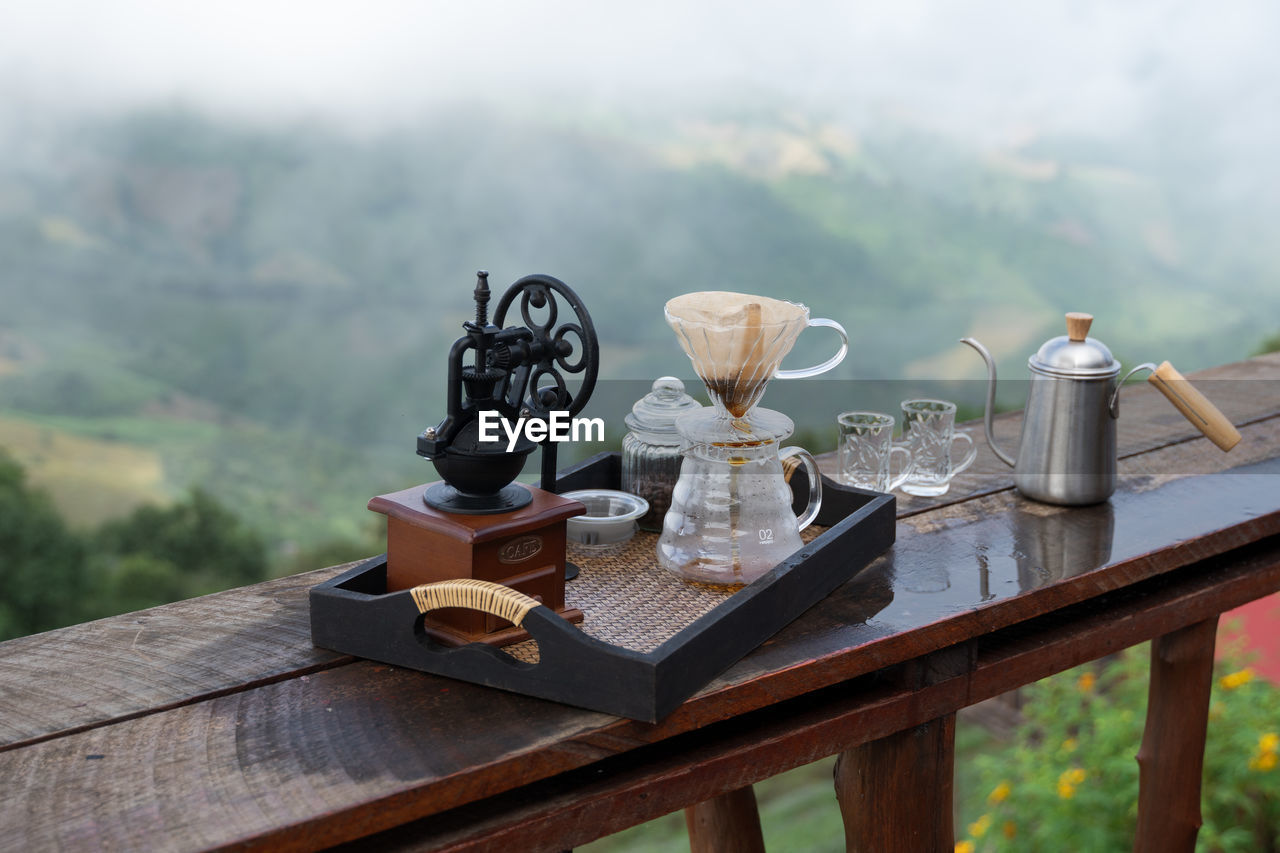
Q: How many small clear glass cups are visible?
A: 2